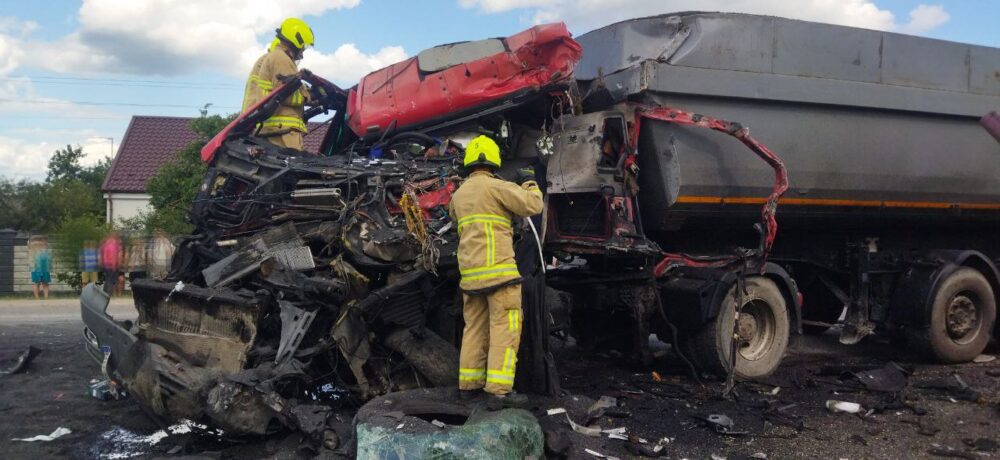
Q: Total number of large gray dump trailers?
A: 1